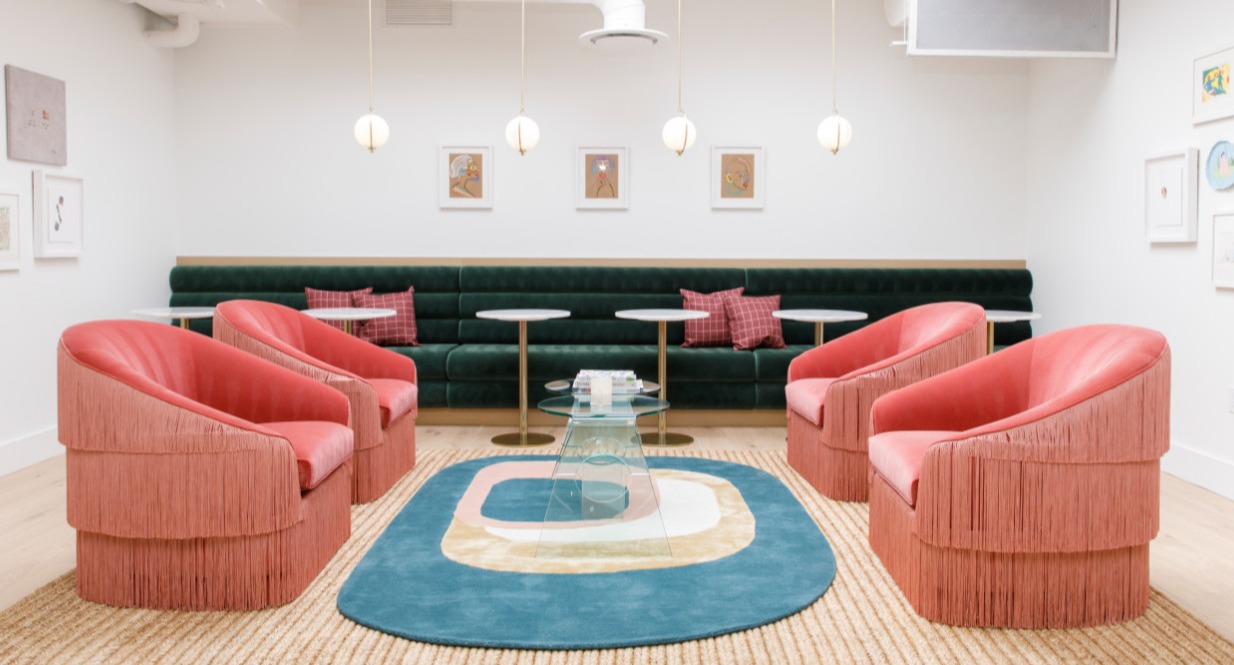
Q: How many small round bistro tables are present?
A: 6